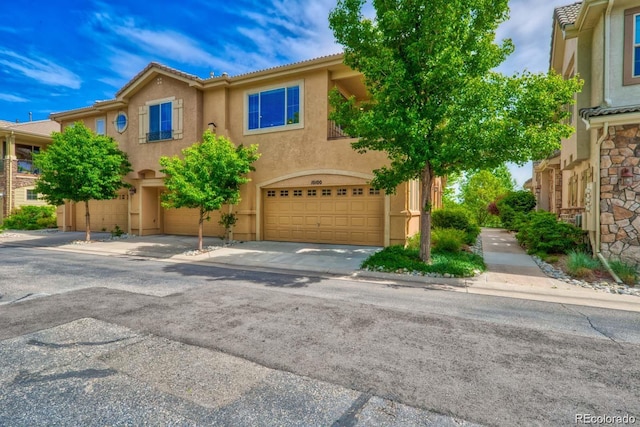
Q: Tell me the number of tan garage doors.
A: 3